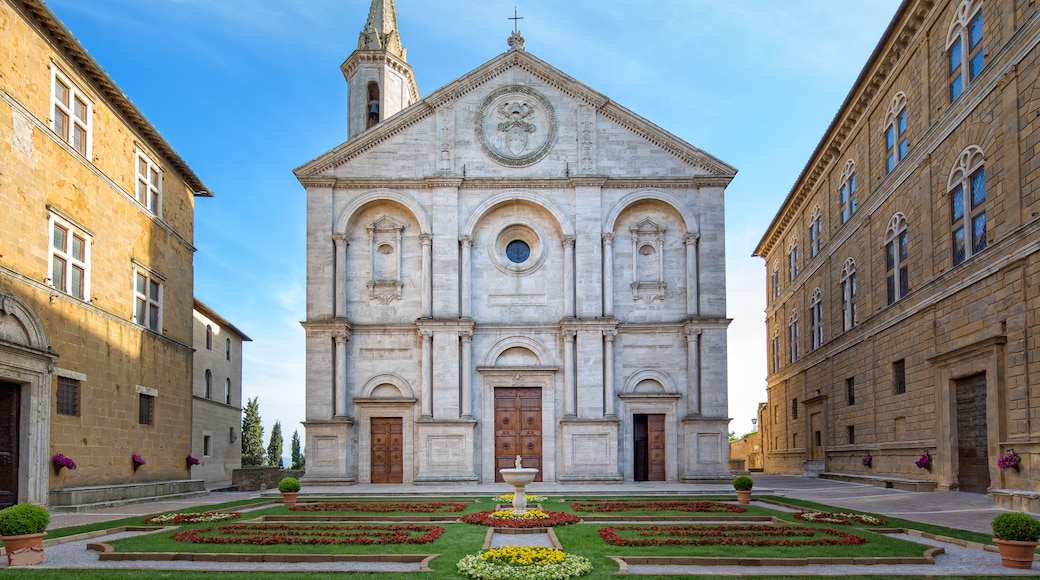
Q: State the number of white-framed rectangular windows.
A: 4